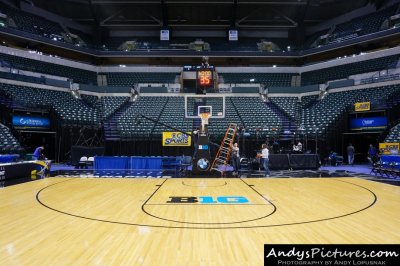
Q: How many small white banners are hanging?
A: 2